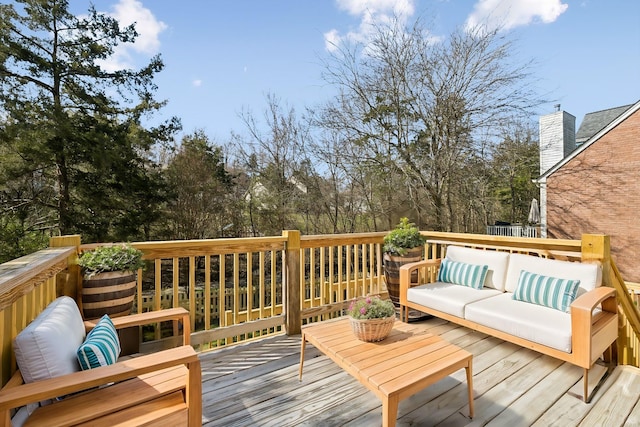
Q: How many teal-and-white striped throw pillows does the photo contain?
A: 3